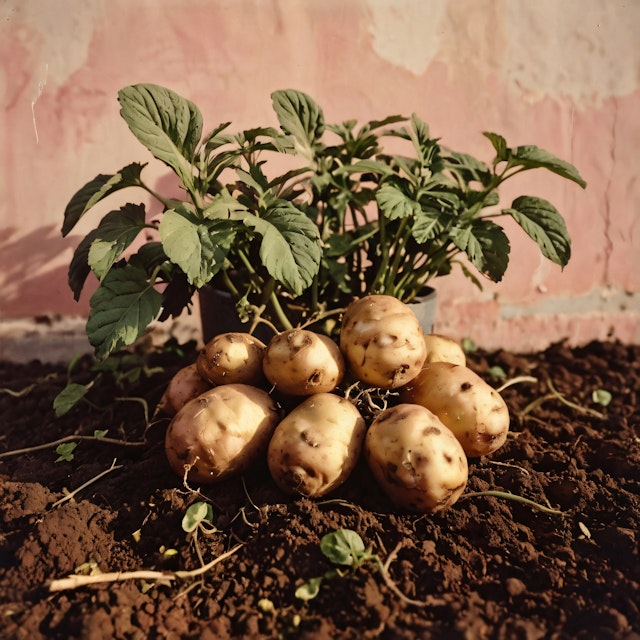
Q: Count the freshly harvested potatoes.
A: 9